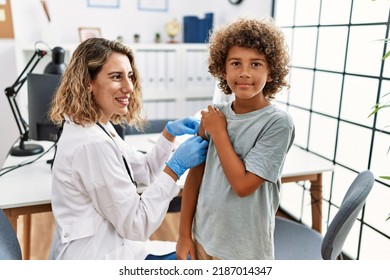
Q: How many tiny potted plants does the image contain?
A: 3